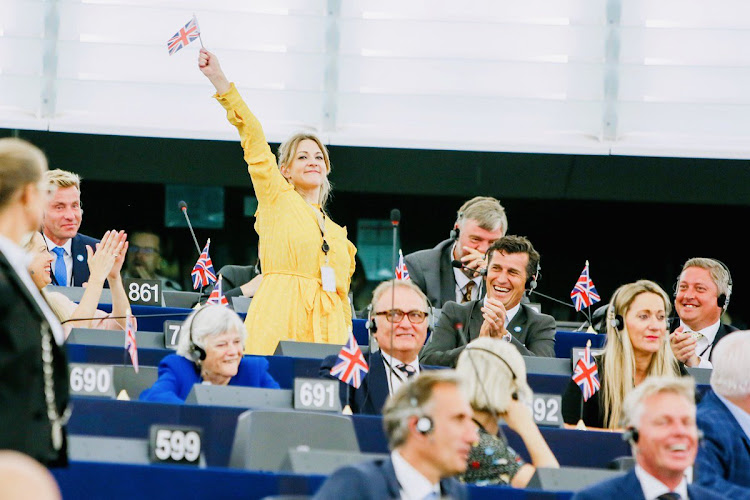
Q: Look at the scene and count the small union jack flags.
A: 8